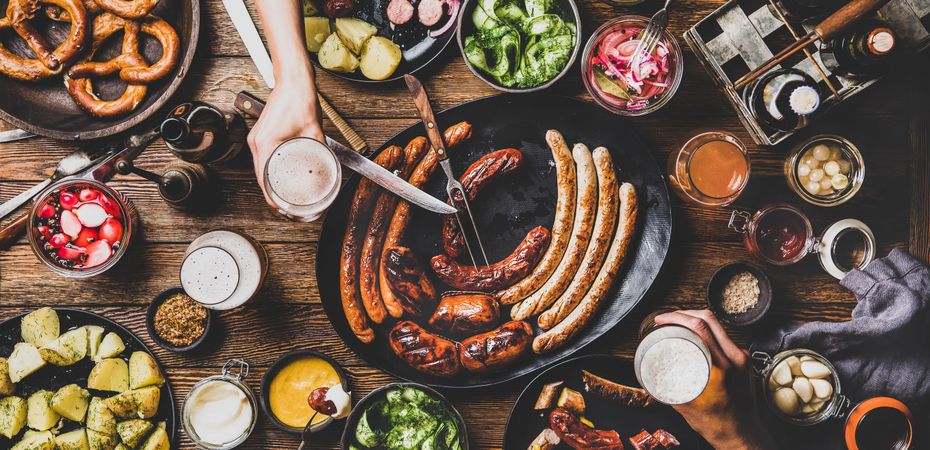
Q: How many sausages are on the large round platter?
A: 13